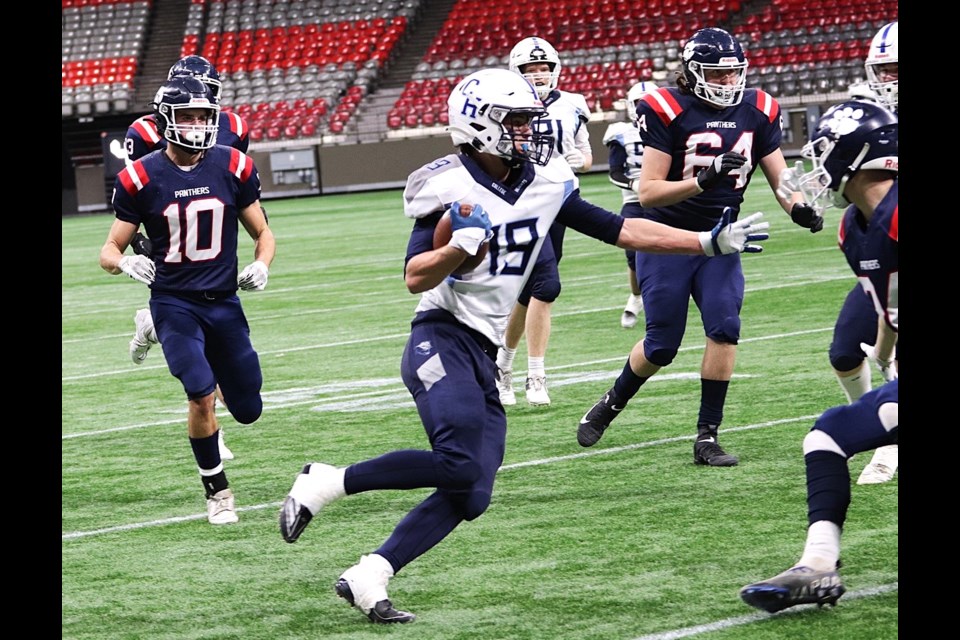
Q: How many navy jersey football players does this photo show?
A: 4